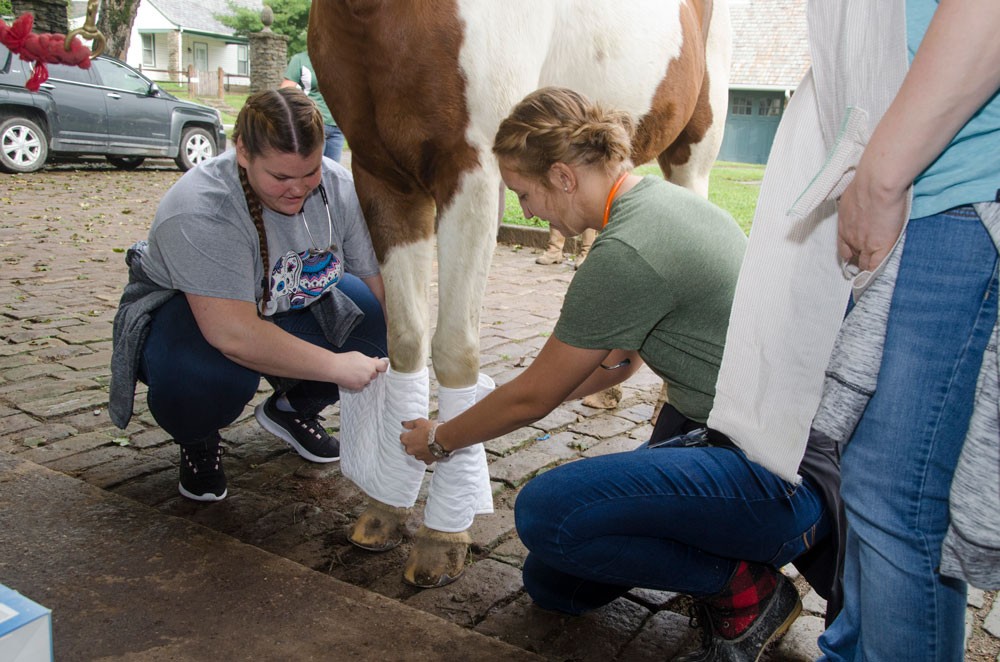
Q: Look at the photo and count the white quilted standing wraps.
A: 2